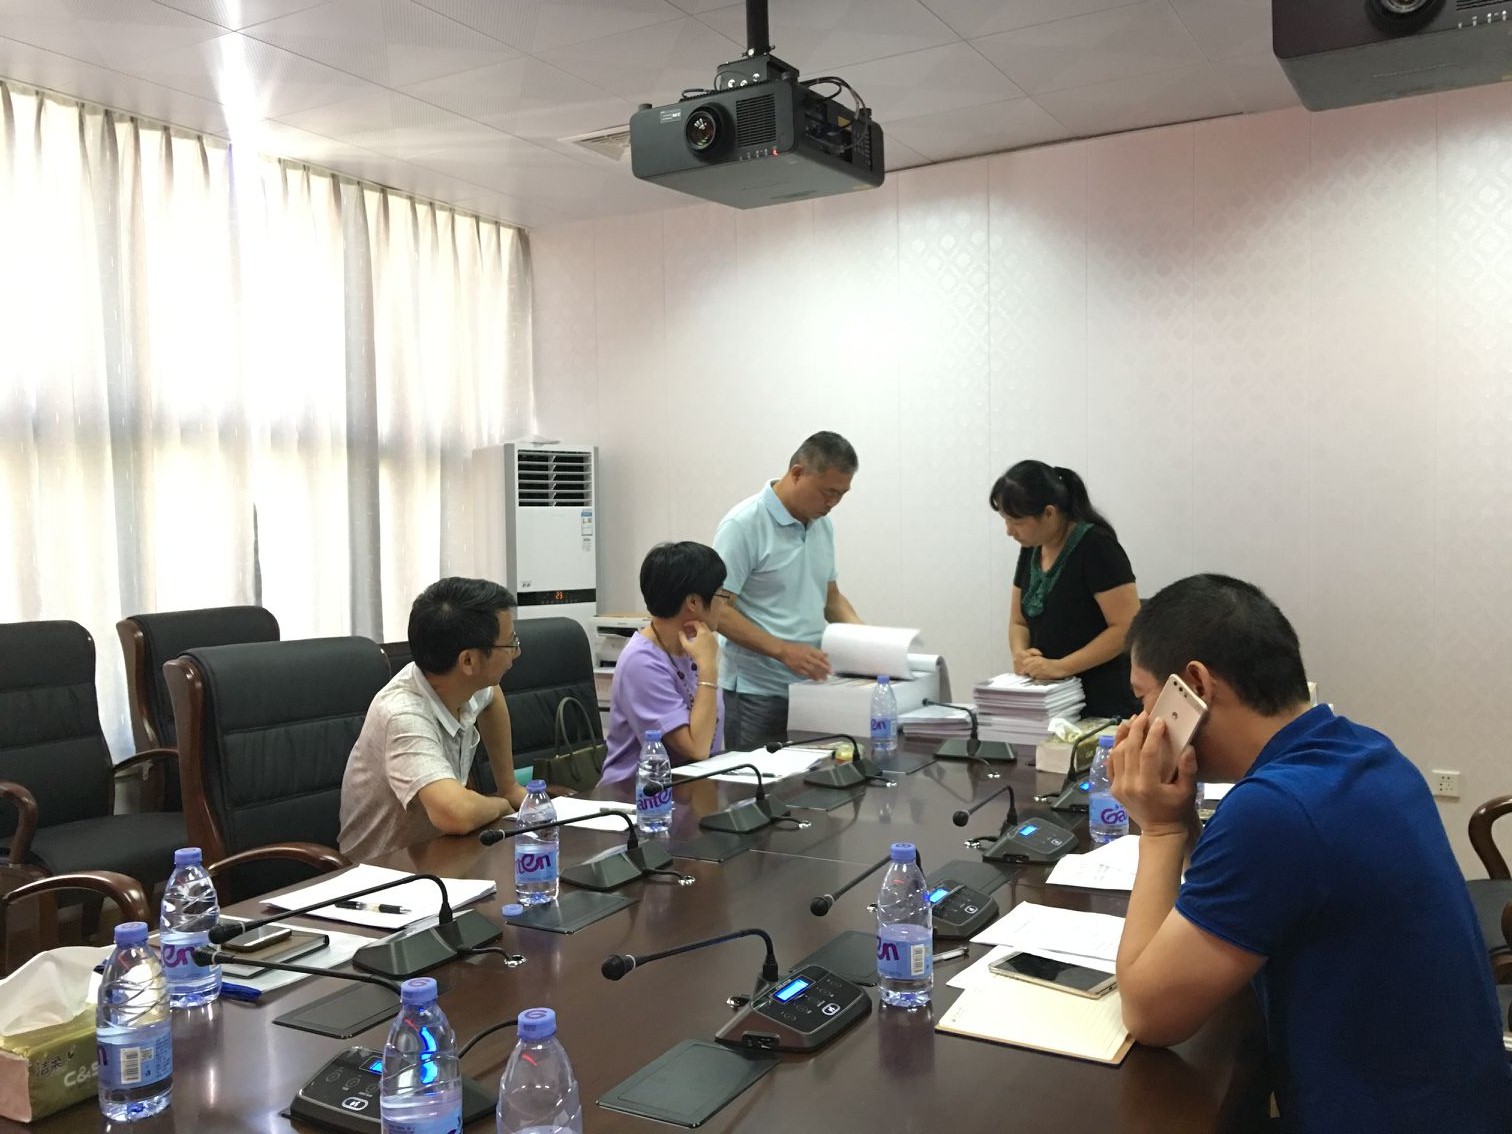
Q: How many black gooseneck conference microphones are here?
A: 10